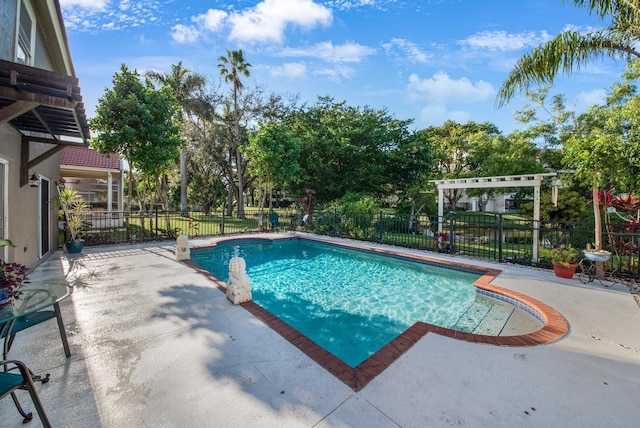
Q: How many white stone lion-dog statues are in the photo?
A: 2